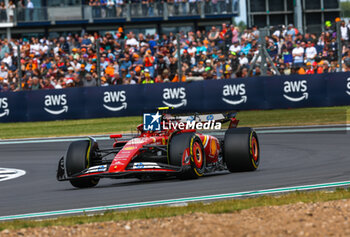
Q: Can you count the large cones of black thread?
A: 0